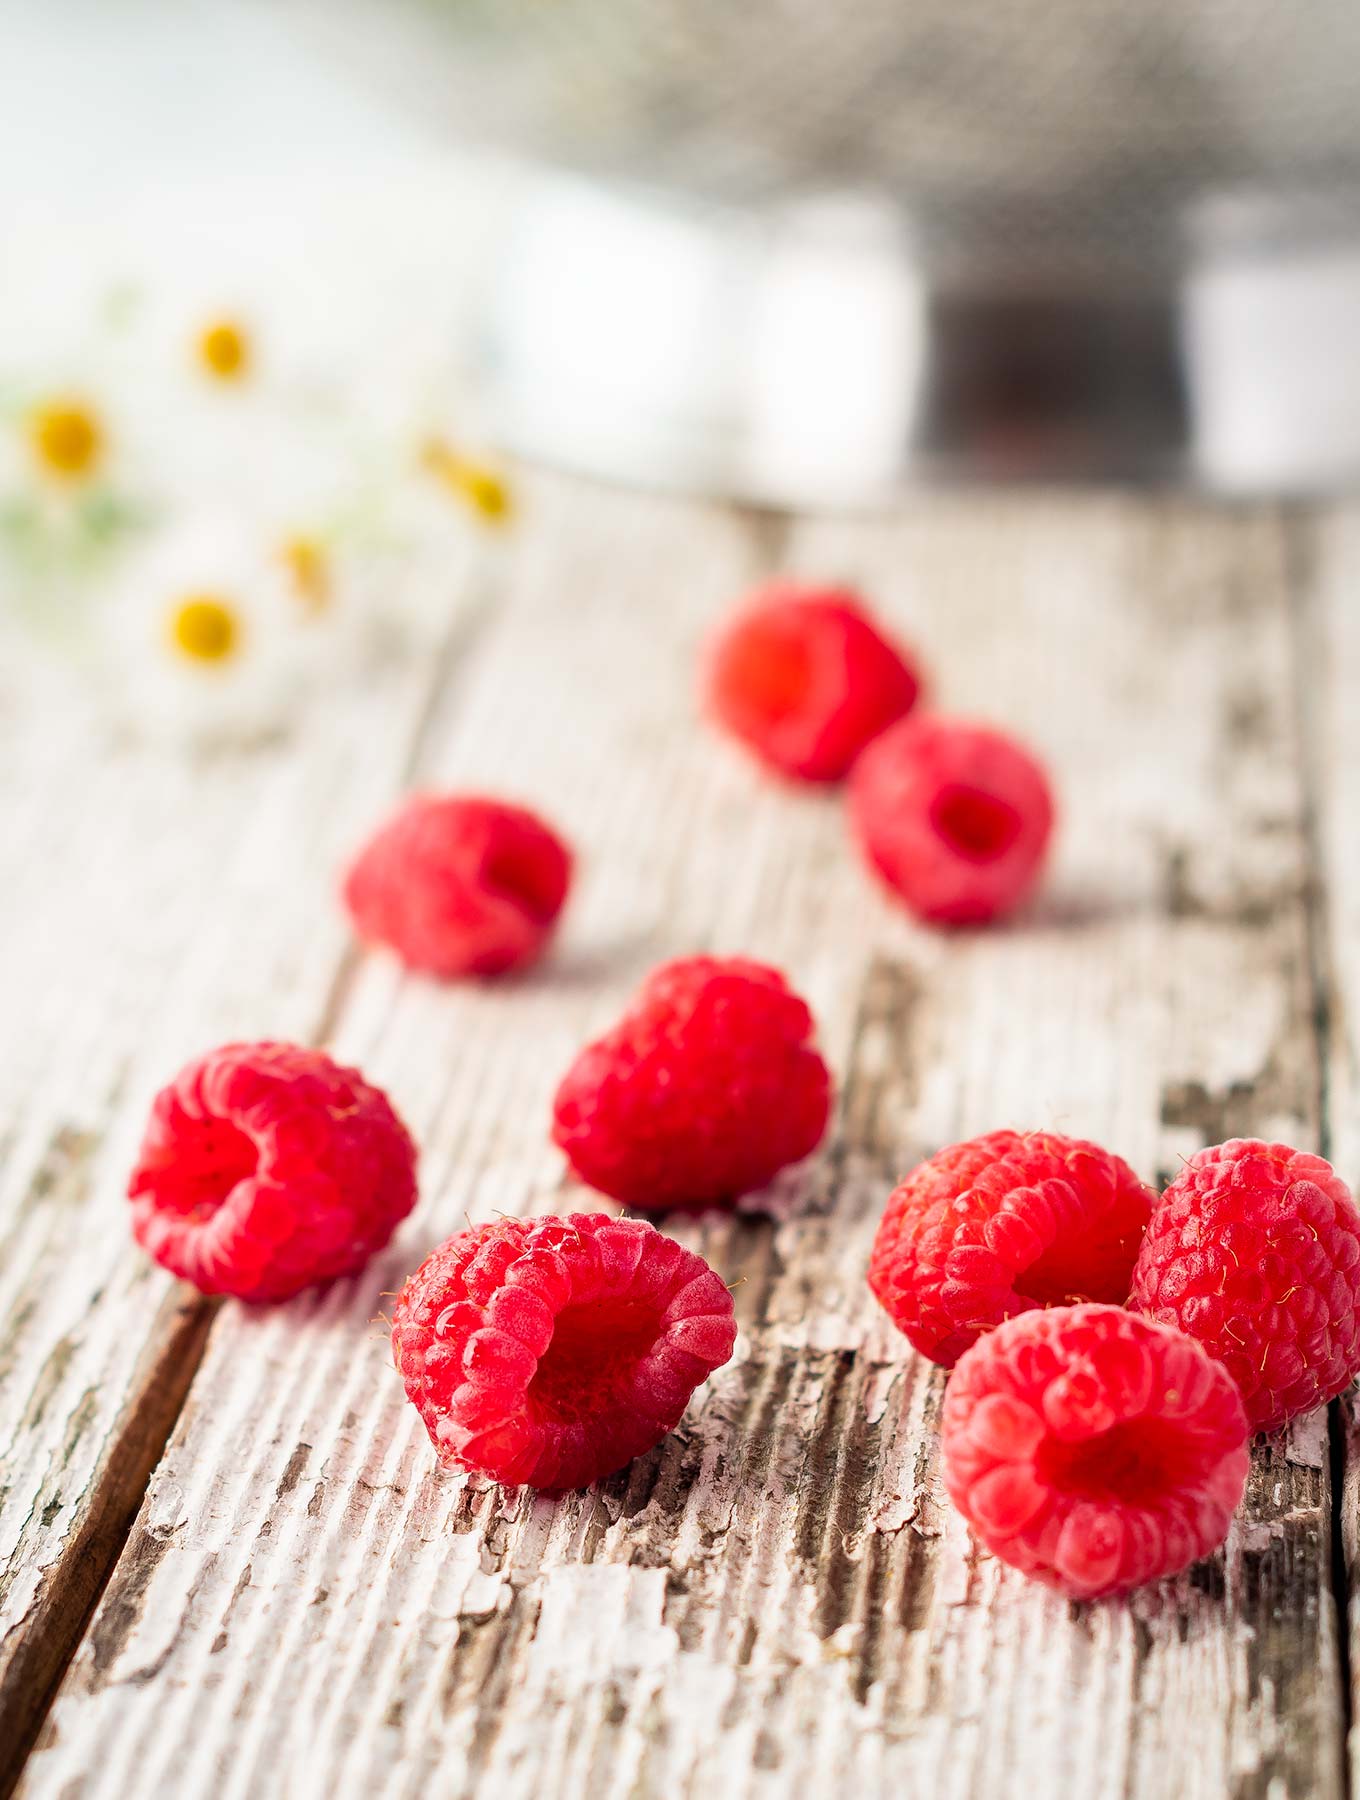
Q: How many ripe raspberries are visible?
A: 9